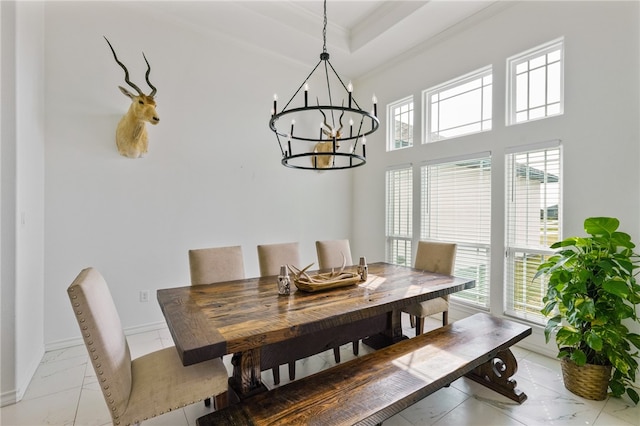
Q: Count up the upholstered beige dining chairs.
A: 5